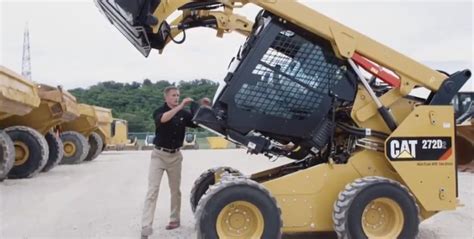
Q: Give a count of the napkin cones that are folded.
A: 0